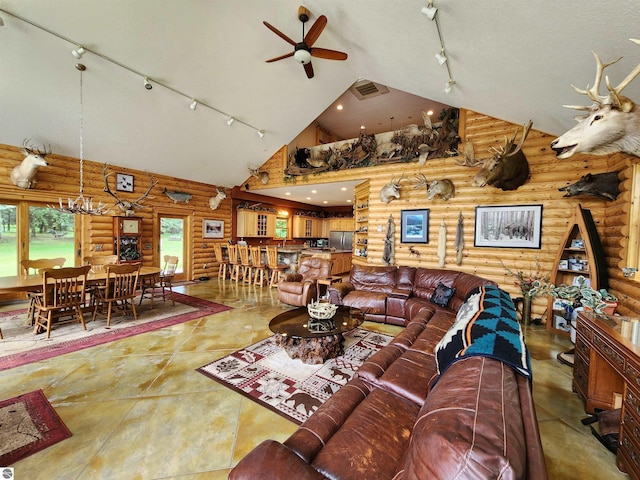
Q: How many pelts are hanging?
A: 3